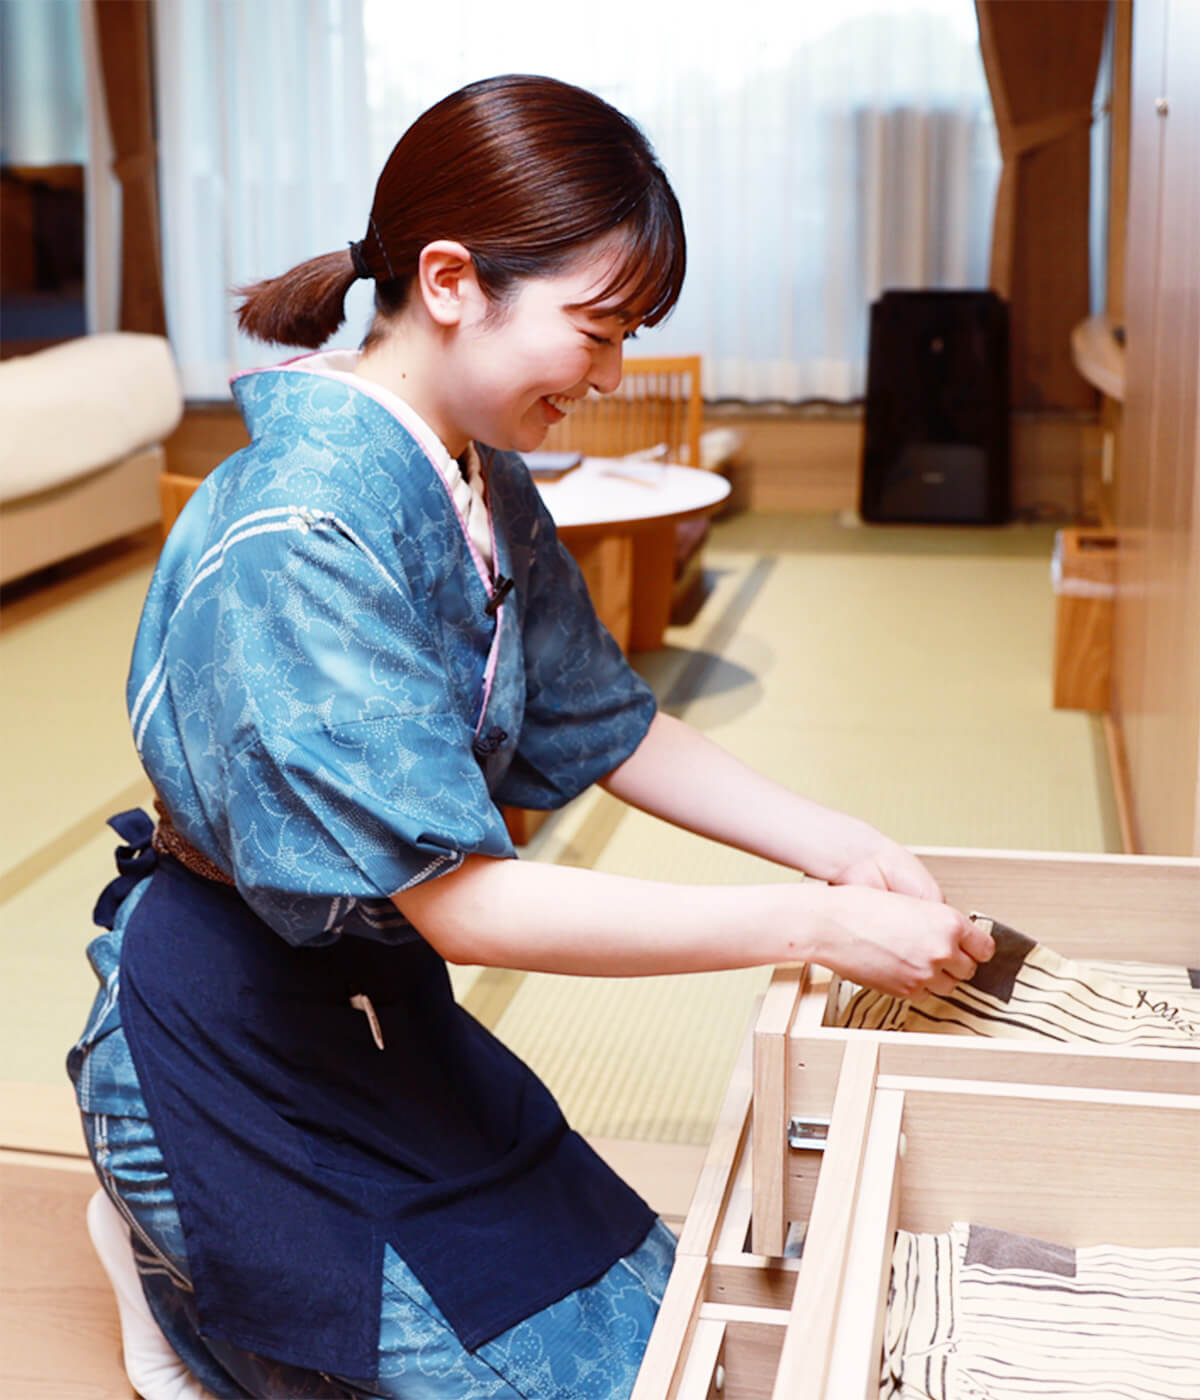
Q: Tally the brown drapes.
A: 2